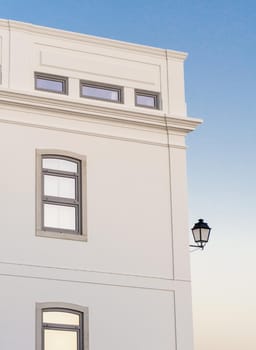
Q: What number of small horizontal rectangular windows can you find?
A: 3